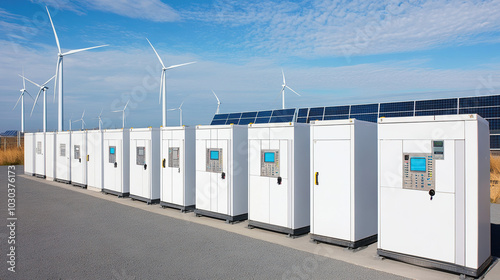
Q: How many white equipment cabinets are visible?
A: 13